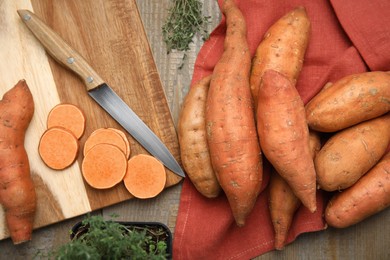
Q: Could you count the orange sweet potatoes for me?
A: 9